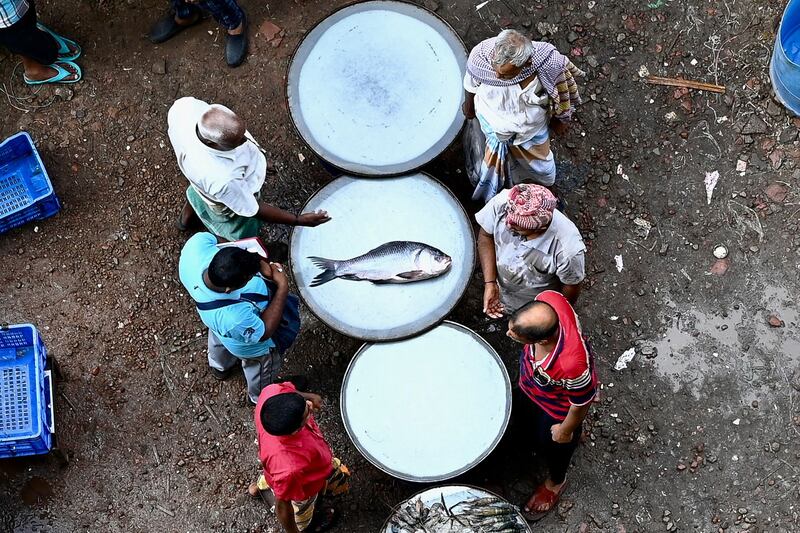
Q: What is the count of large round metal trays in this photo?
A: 4